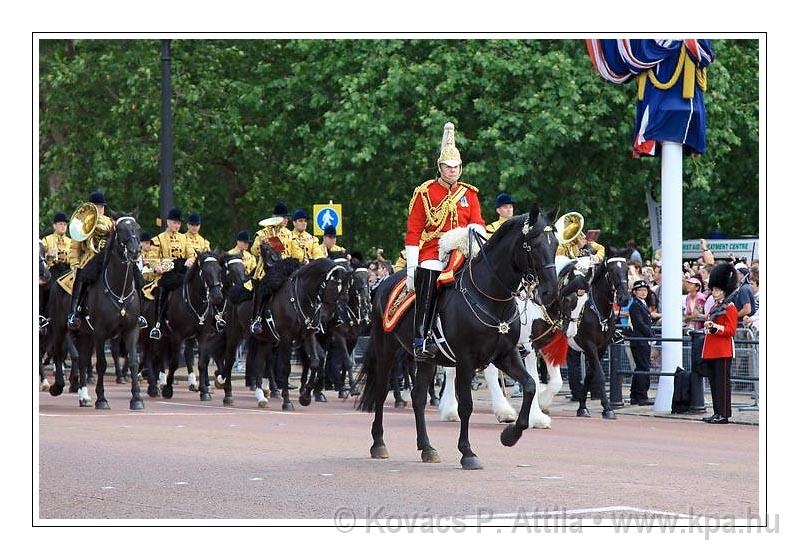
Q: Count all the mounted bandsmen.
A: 11